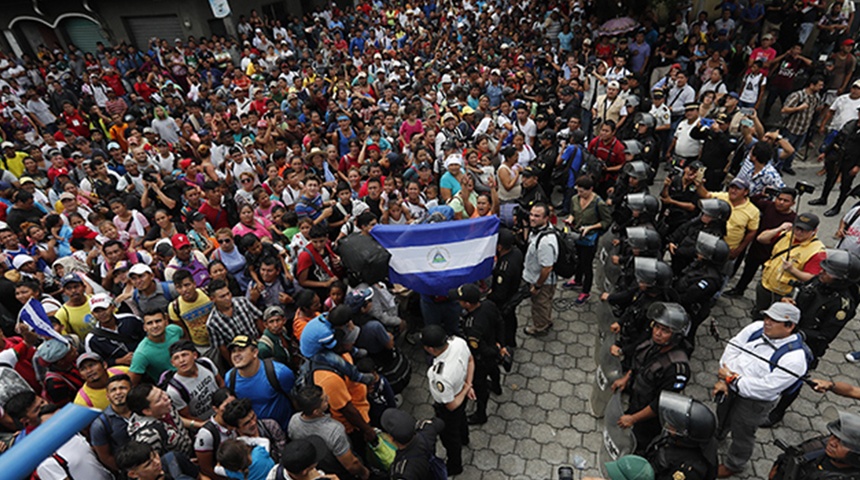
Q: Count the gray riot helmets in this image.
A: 13